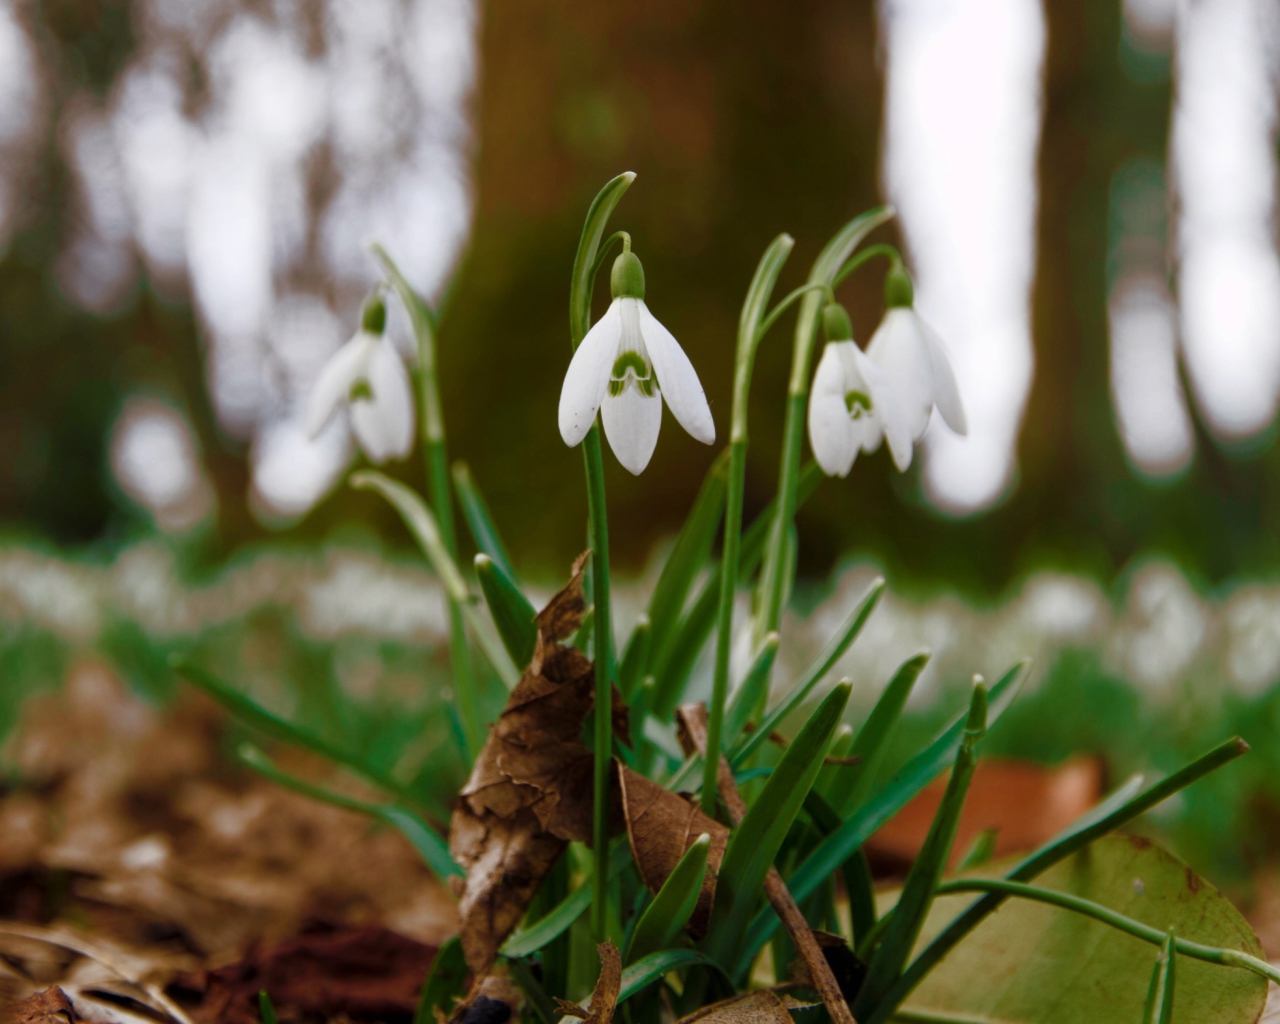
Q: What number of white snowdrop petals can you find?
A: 12